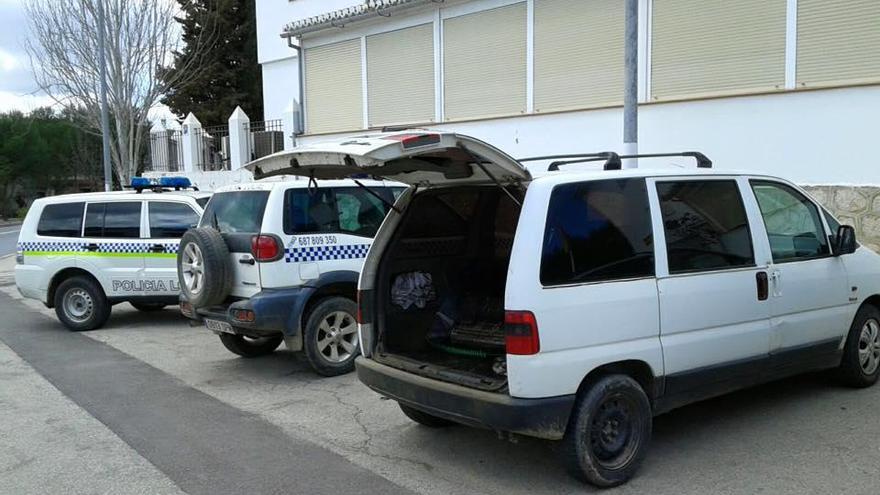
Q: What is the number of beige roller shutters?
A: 6